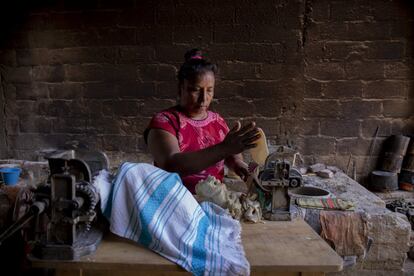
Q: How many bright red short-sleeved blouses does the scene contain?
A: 1